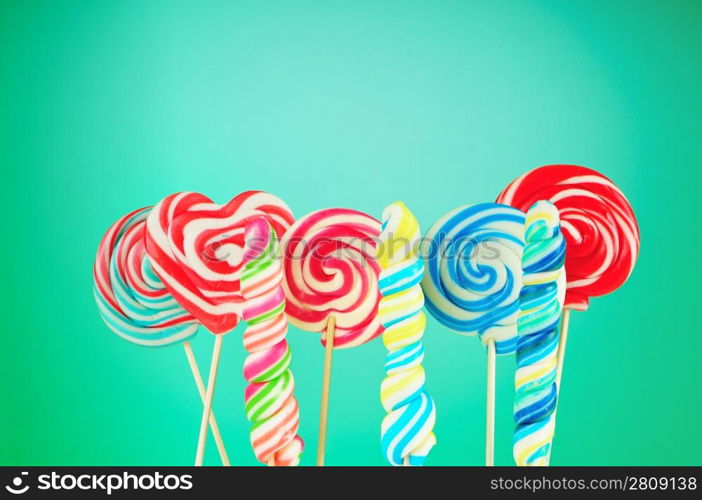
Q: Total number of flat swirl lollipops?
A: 5